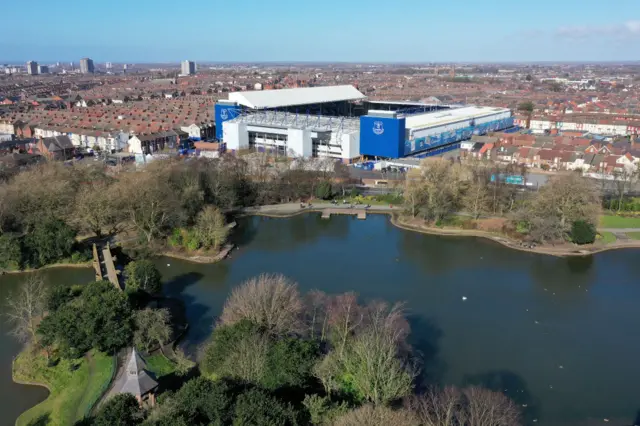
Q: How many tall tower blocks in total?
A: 3